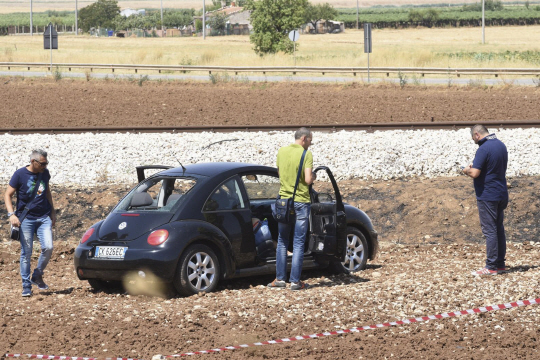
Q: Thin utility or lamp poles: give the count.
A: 6